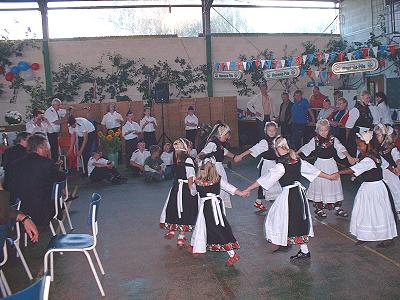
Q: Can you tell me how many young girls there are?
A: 8